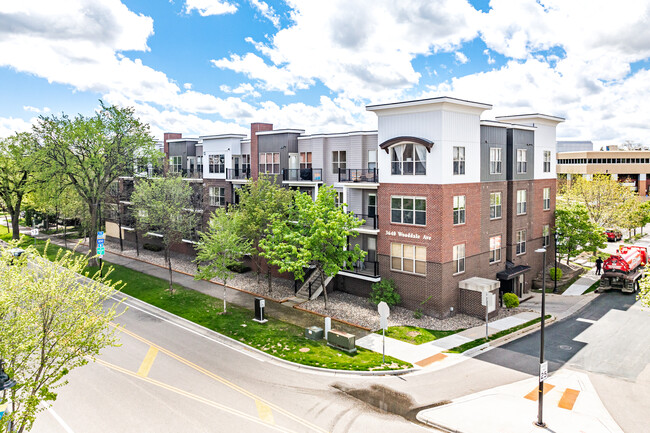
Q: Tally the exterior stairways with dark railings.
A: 1